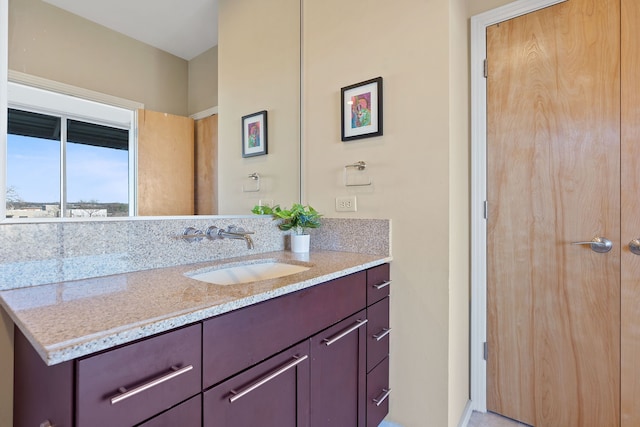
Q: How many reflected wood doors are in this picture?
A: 2